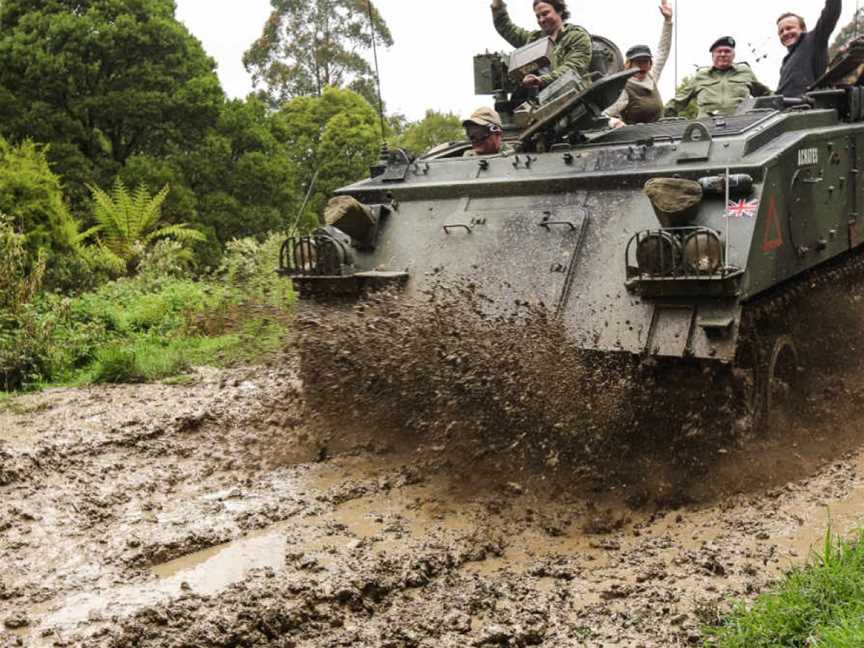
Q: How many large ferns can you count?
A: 1